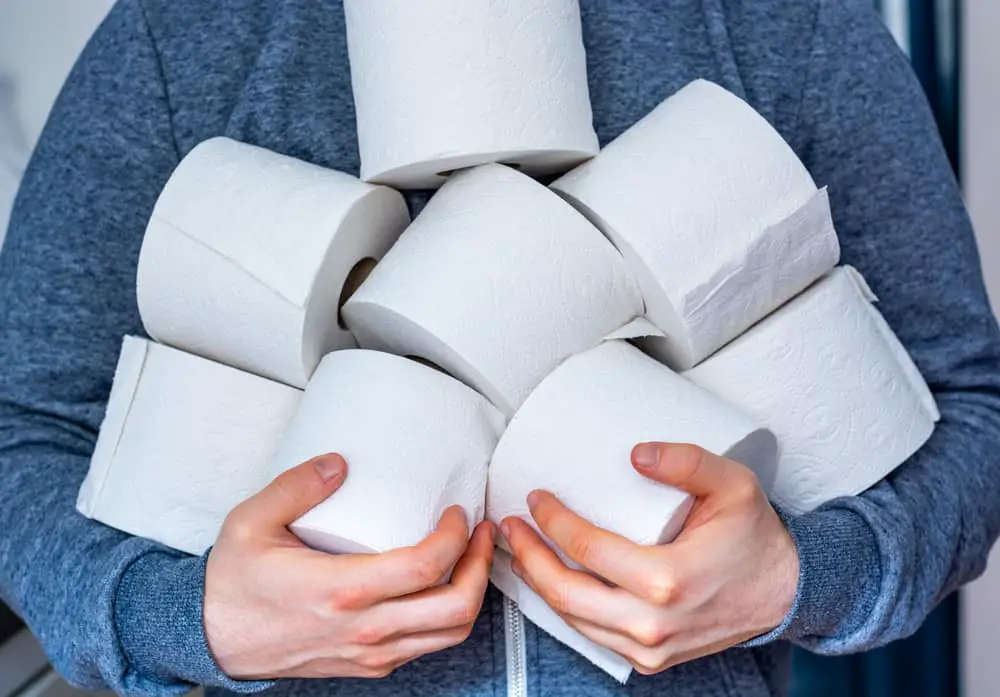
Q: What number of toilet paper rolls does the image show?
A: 8